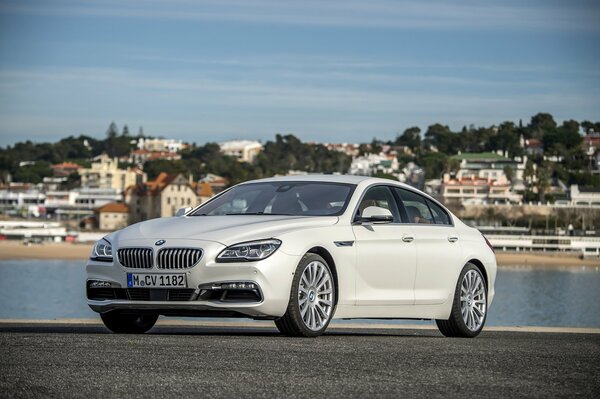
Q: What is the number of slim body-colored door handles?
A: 2